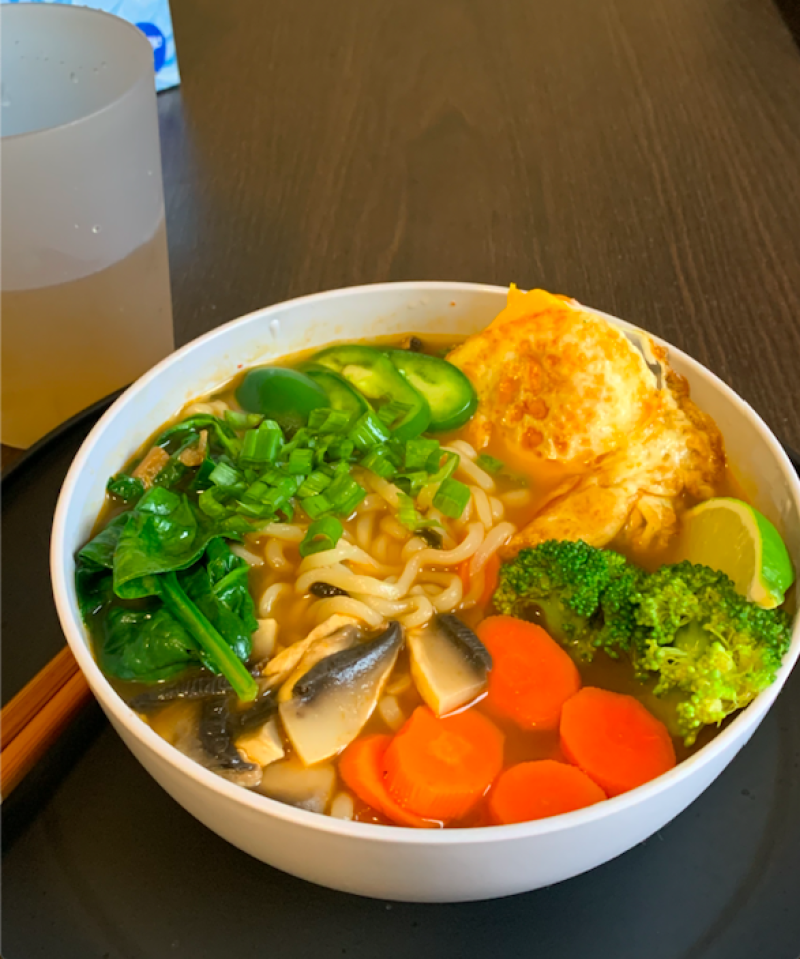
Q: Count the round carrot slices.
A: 5